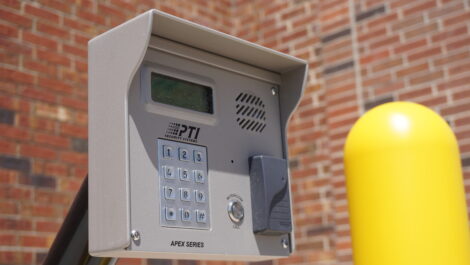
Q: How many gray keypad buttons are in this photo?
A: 12